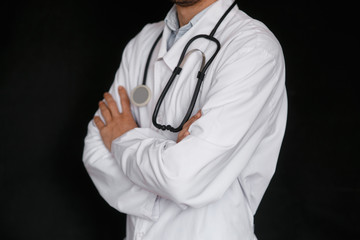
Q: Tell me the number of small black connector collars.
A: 2